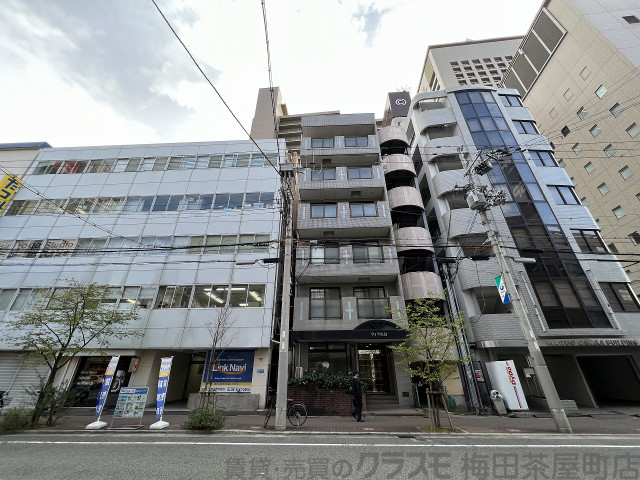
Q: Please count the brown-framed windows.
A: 10